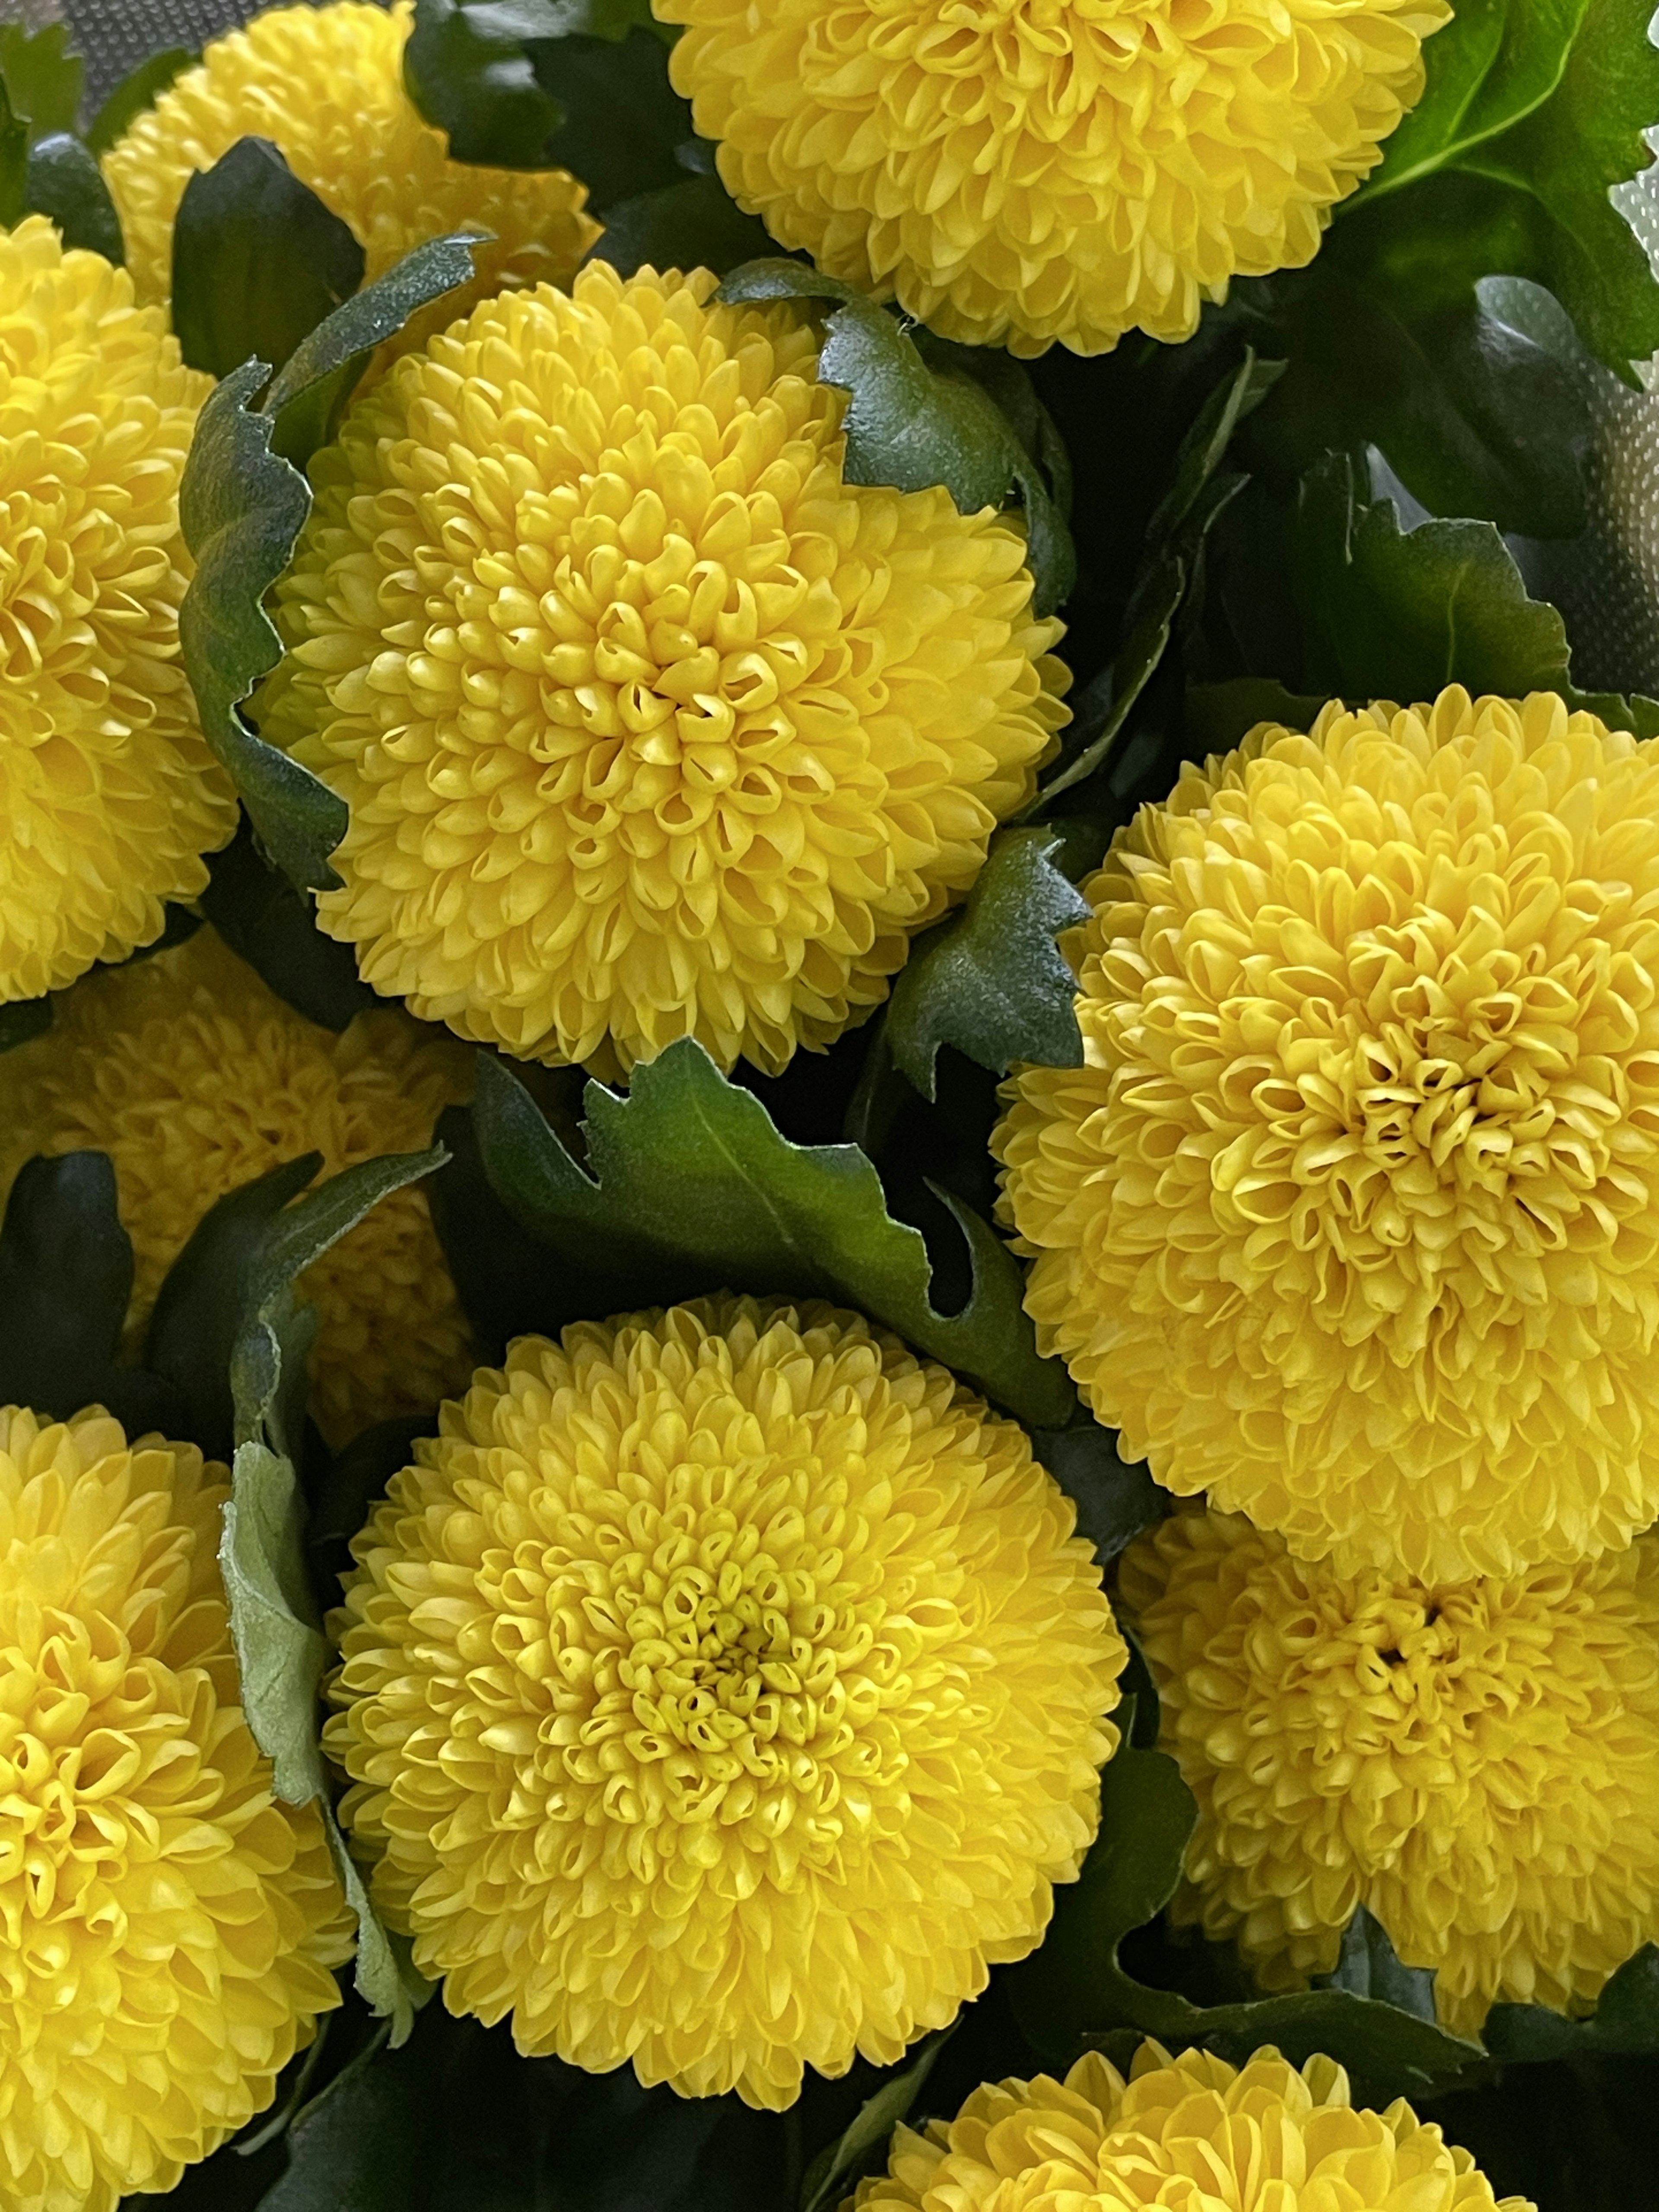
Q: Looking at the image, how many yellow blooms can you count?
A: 10